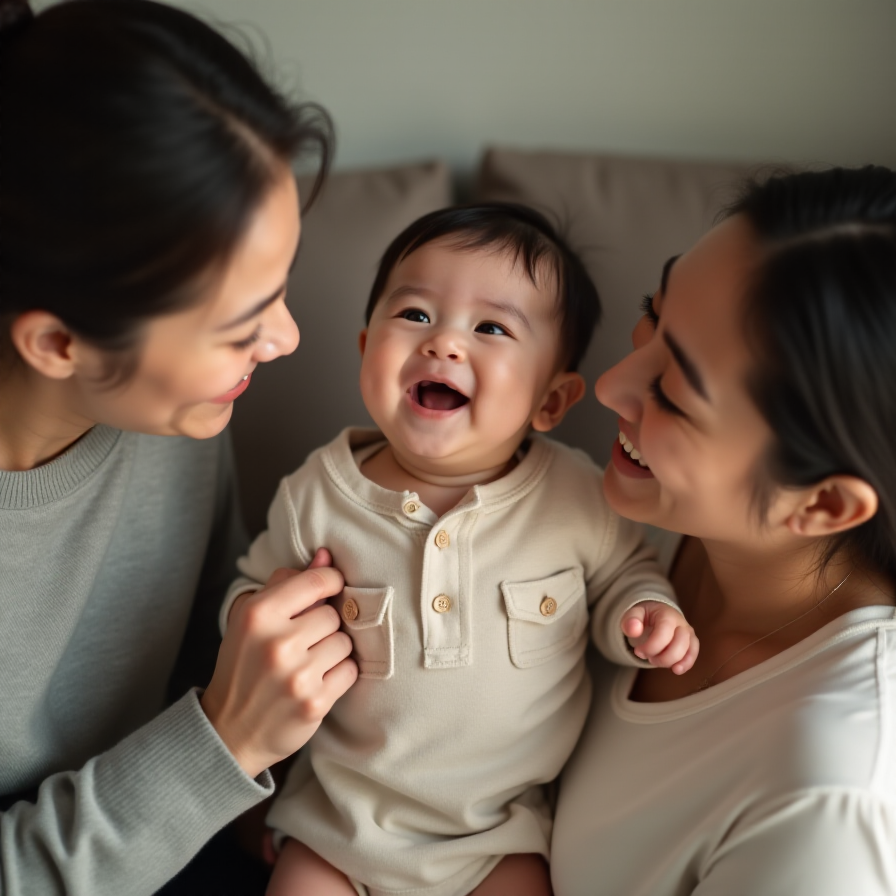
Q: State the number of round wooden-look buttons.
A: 5